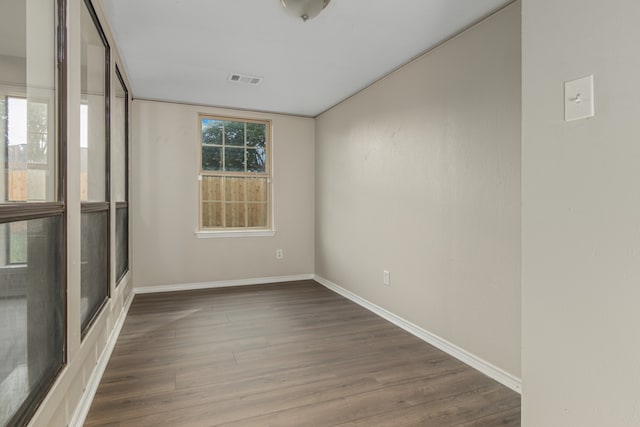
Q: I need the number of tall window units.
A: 3